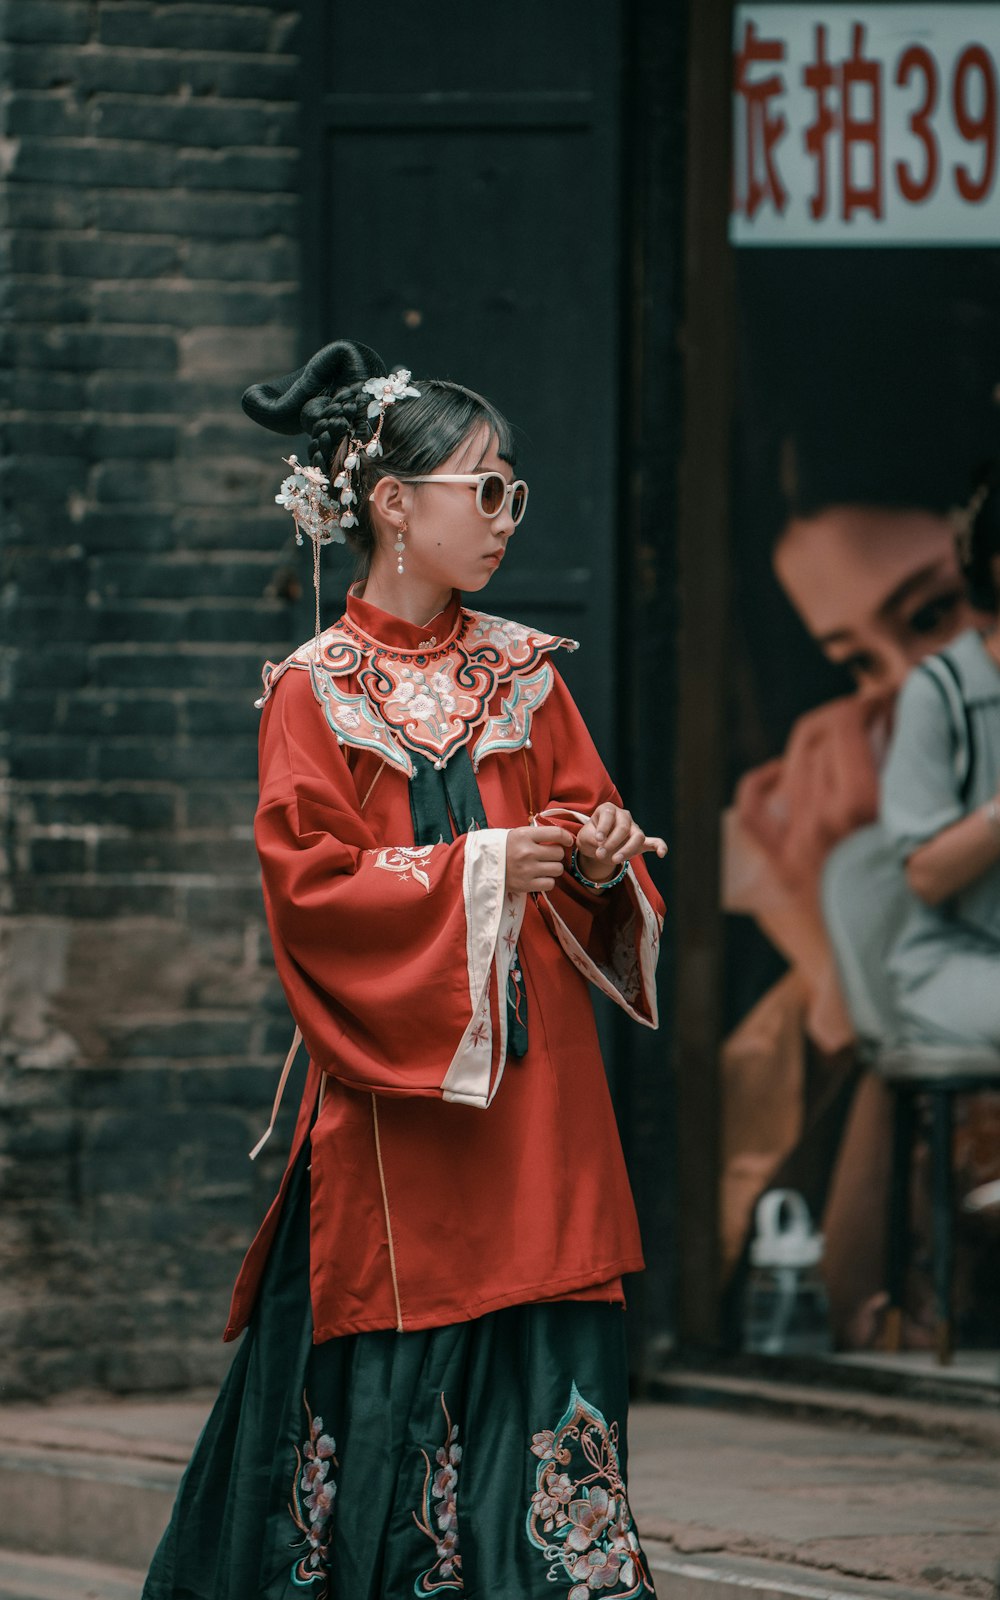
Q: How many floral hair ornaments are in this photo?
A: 2